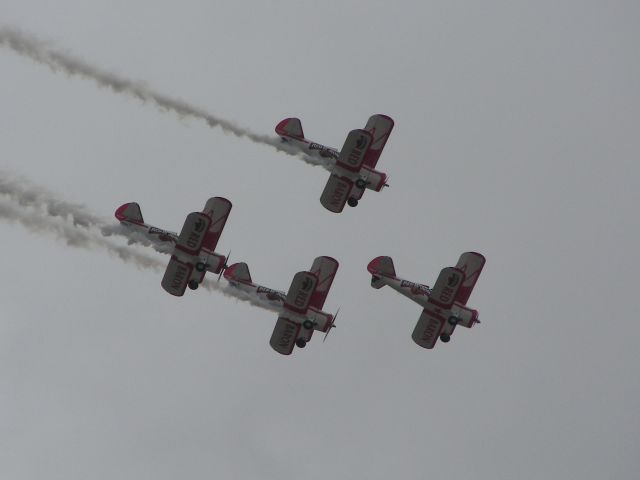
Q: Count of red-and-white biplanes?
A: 4